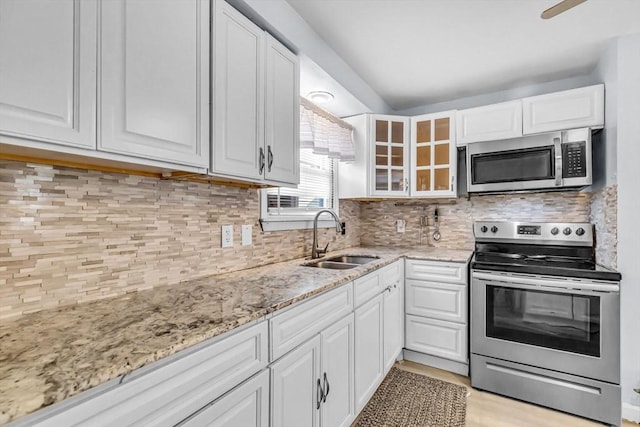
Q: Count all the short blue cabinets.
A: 0